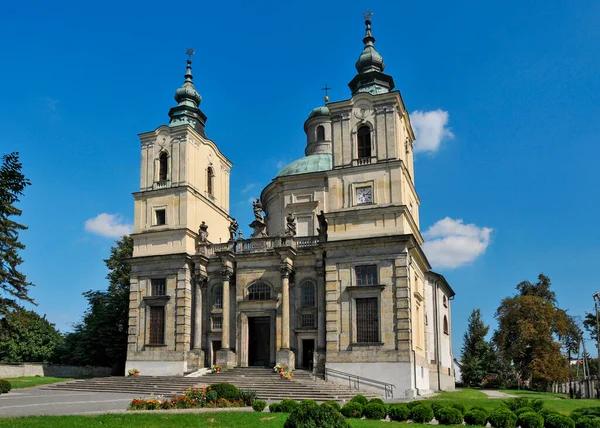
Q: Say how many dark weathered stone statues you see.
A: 5